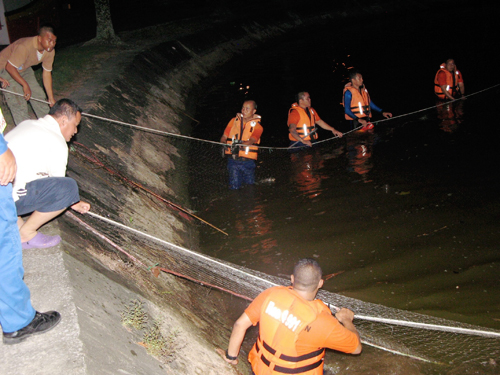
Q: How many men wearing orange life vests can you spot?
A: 5